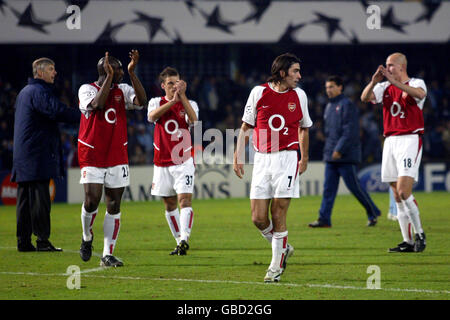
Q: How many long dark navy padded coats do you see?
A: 2